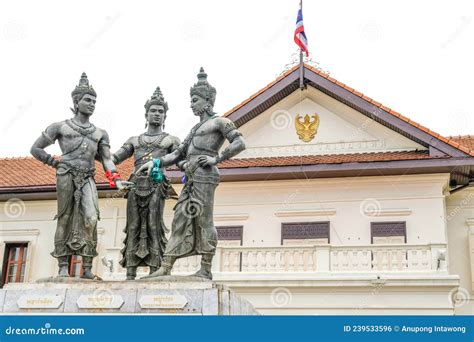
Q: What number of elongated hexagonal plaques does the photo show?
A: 3